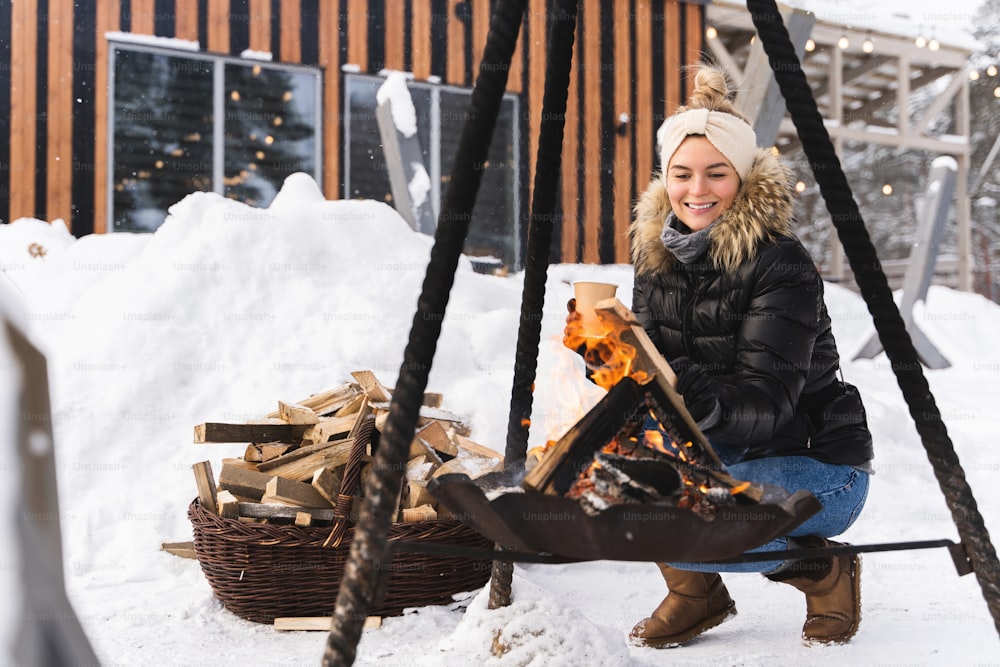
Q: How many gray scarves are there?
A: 1